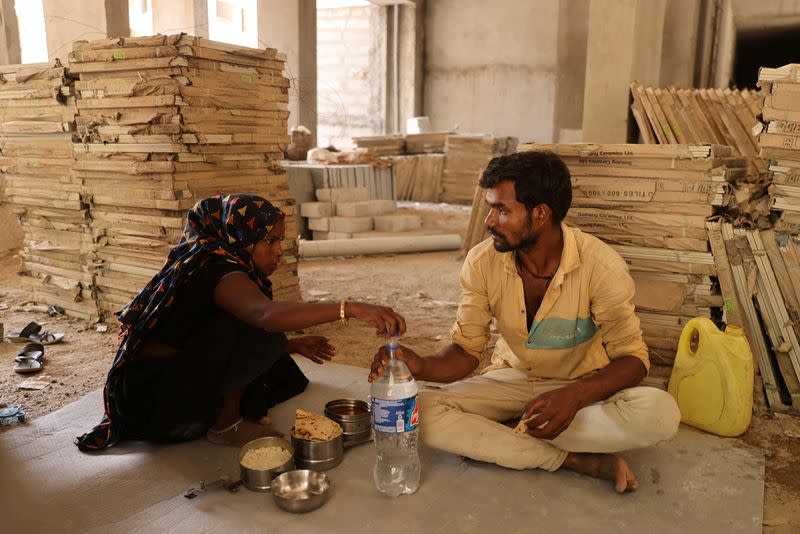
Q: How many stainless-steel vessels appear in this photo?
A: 4